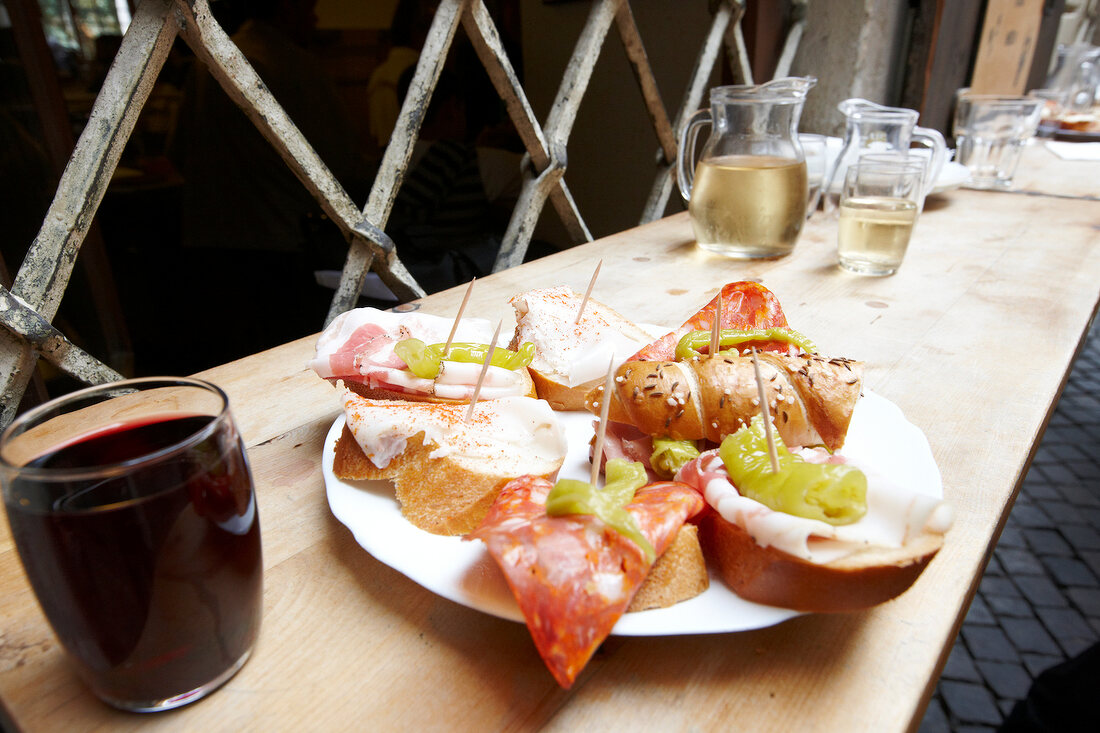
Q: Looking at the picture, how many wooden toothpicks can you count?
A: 7